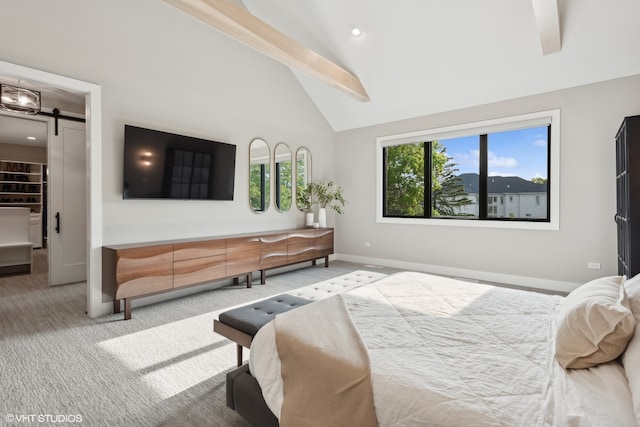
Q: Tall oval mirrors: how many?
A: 3